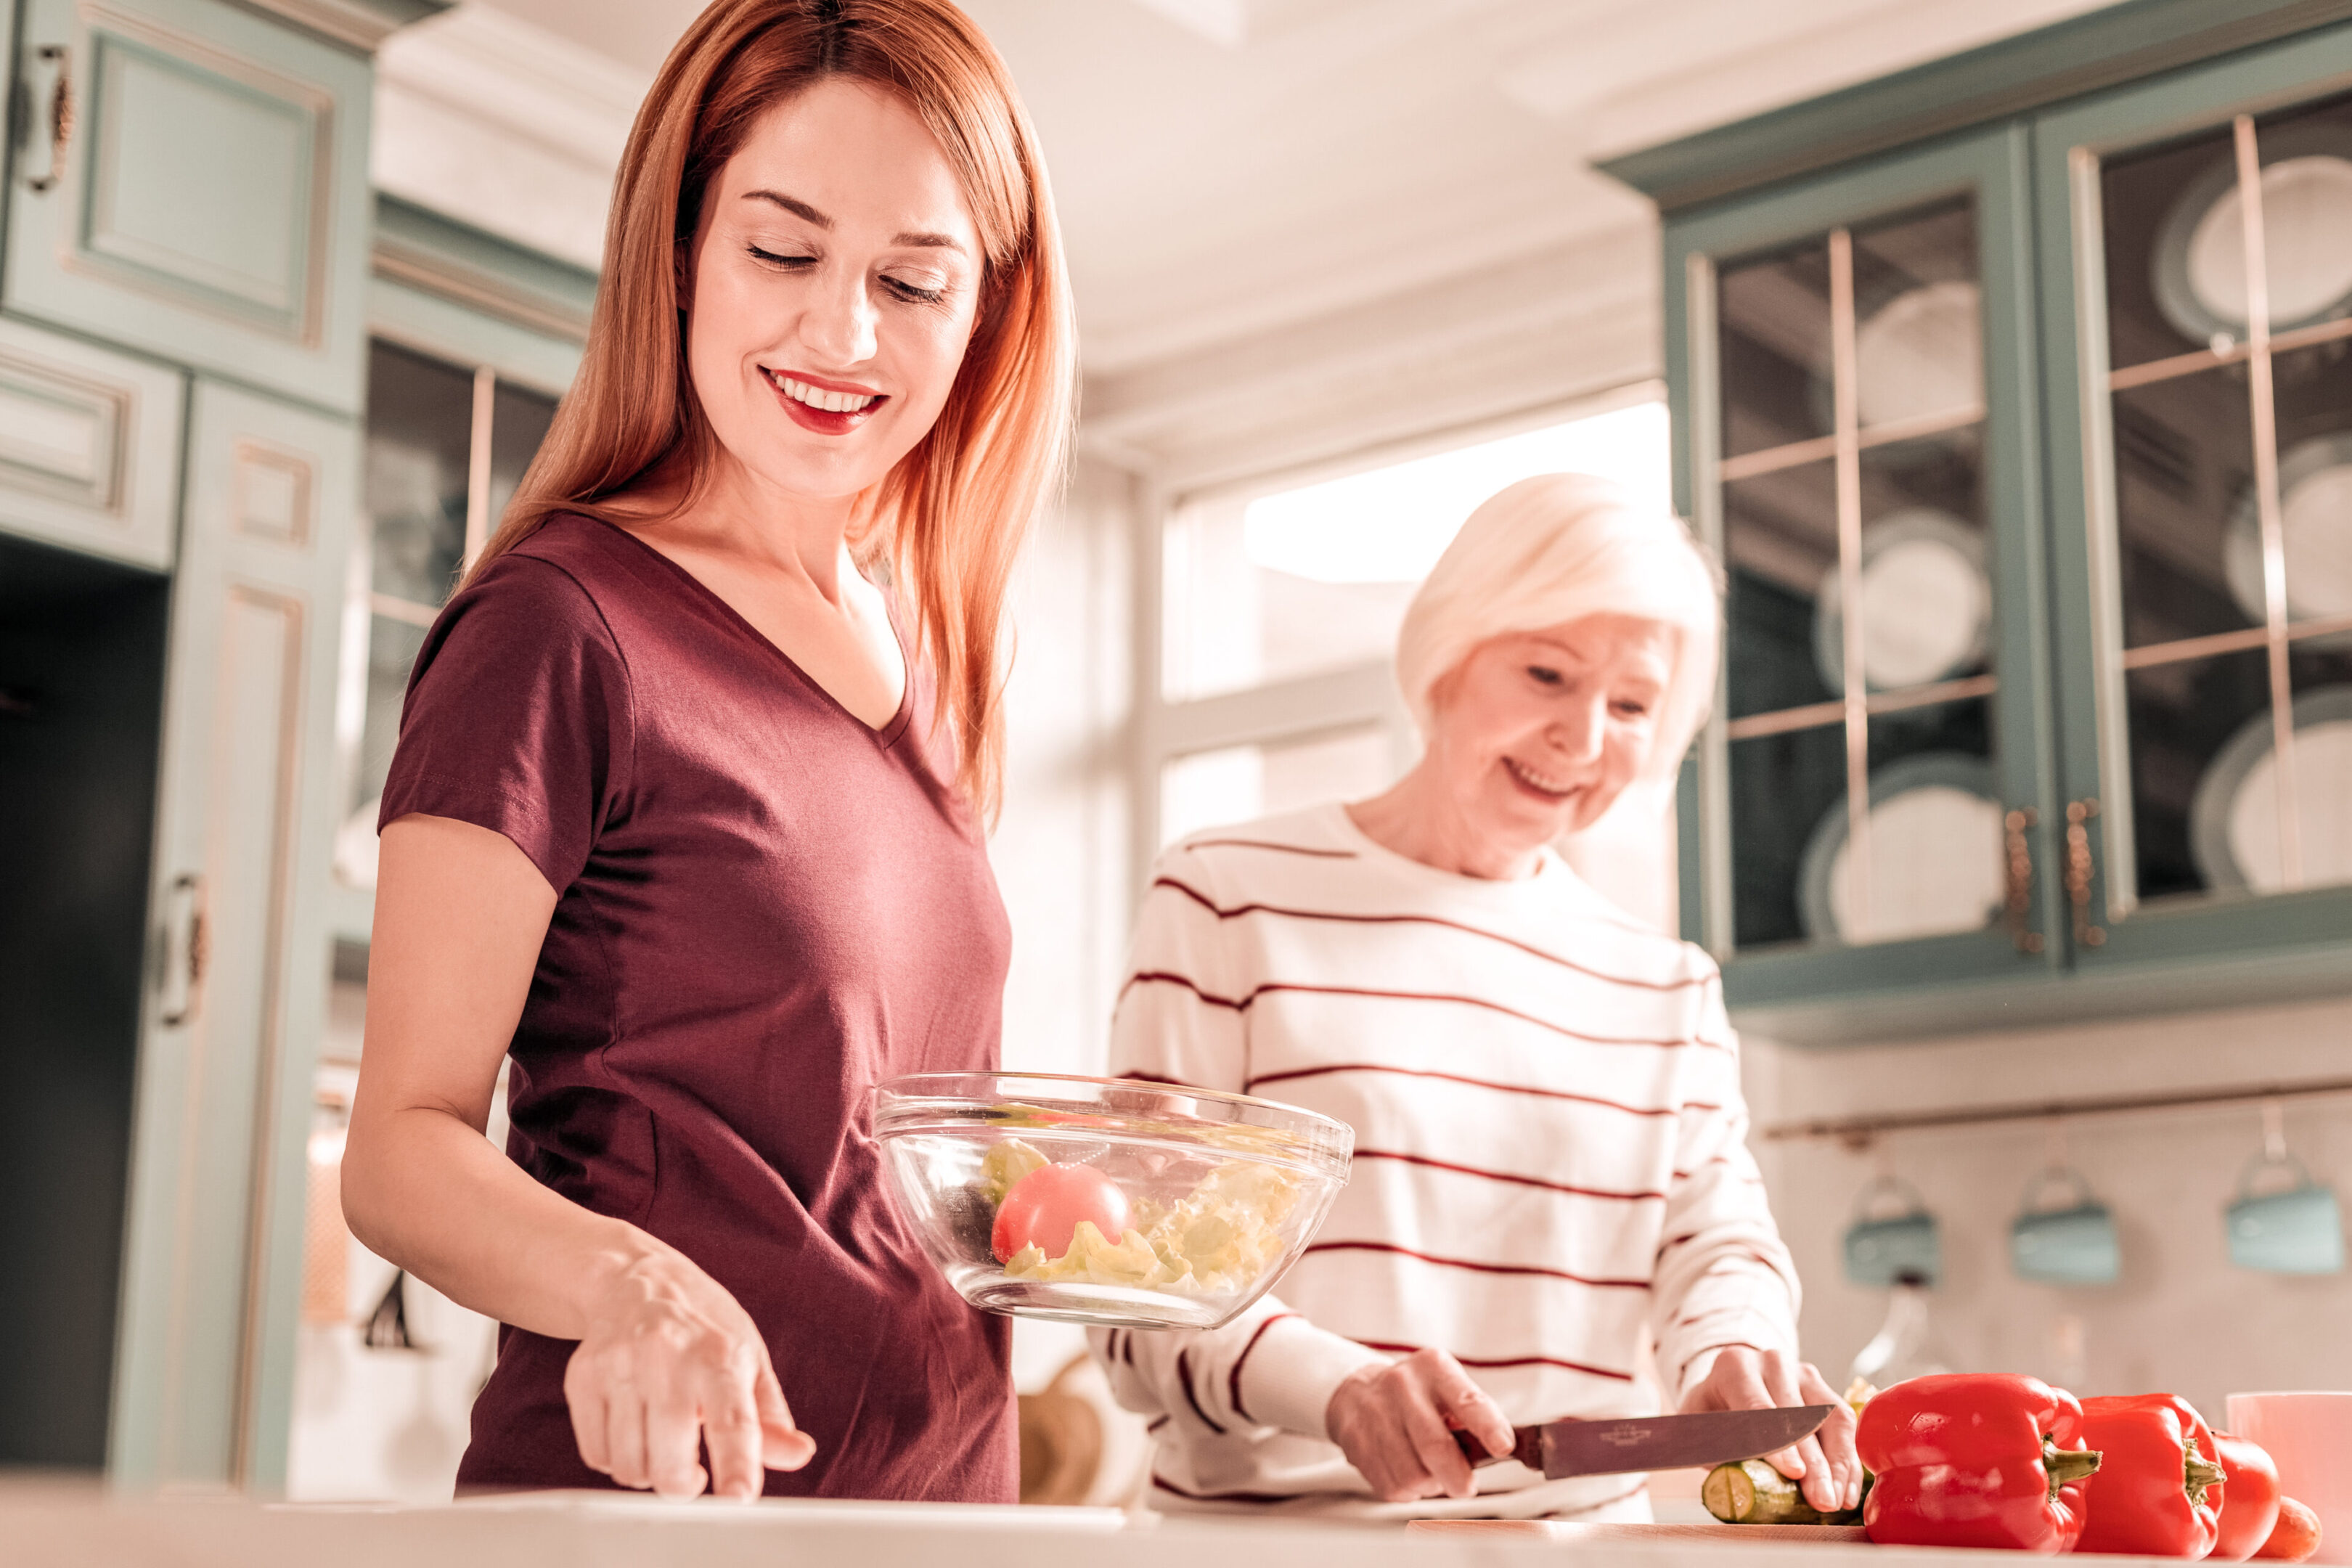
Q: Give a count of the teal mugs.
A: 3